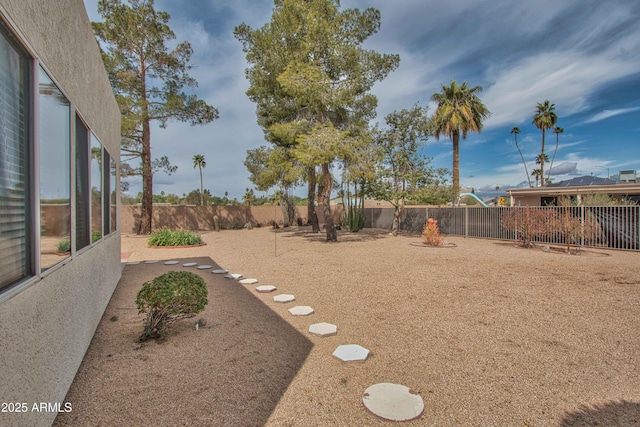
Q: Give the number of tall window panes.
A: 6